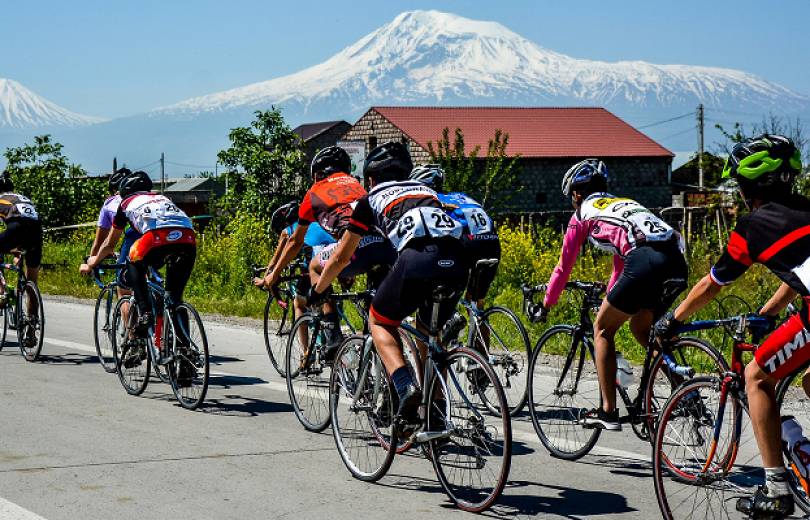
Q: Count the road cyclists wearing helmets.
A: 9